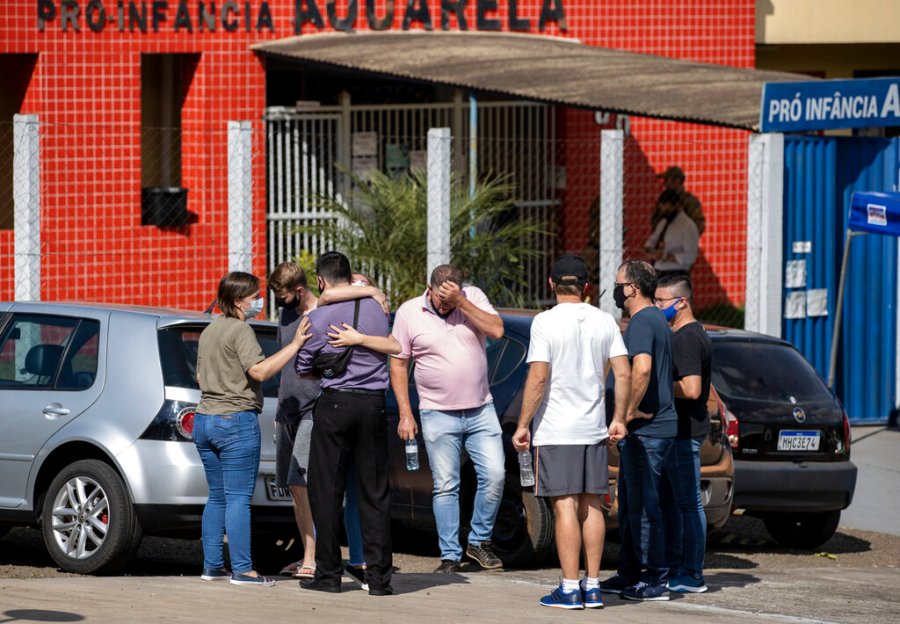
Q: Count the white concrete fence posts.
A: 5